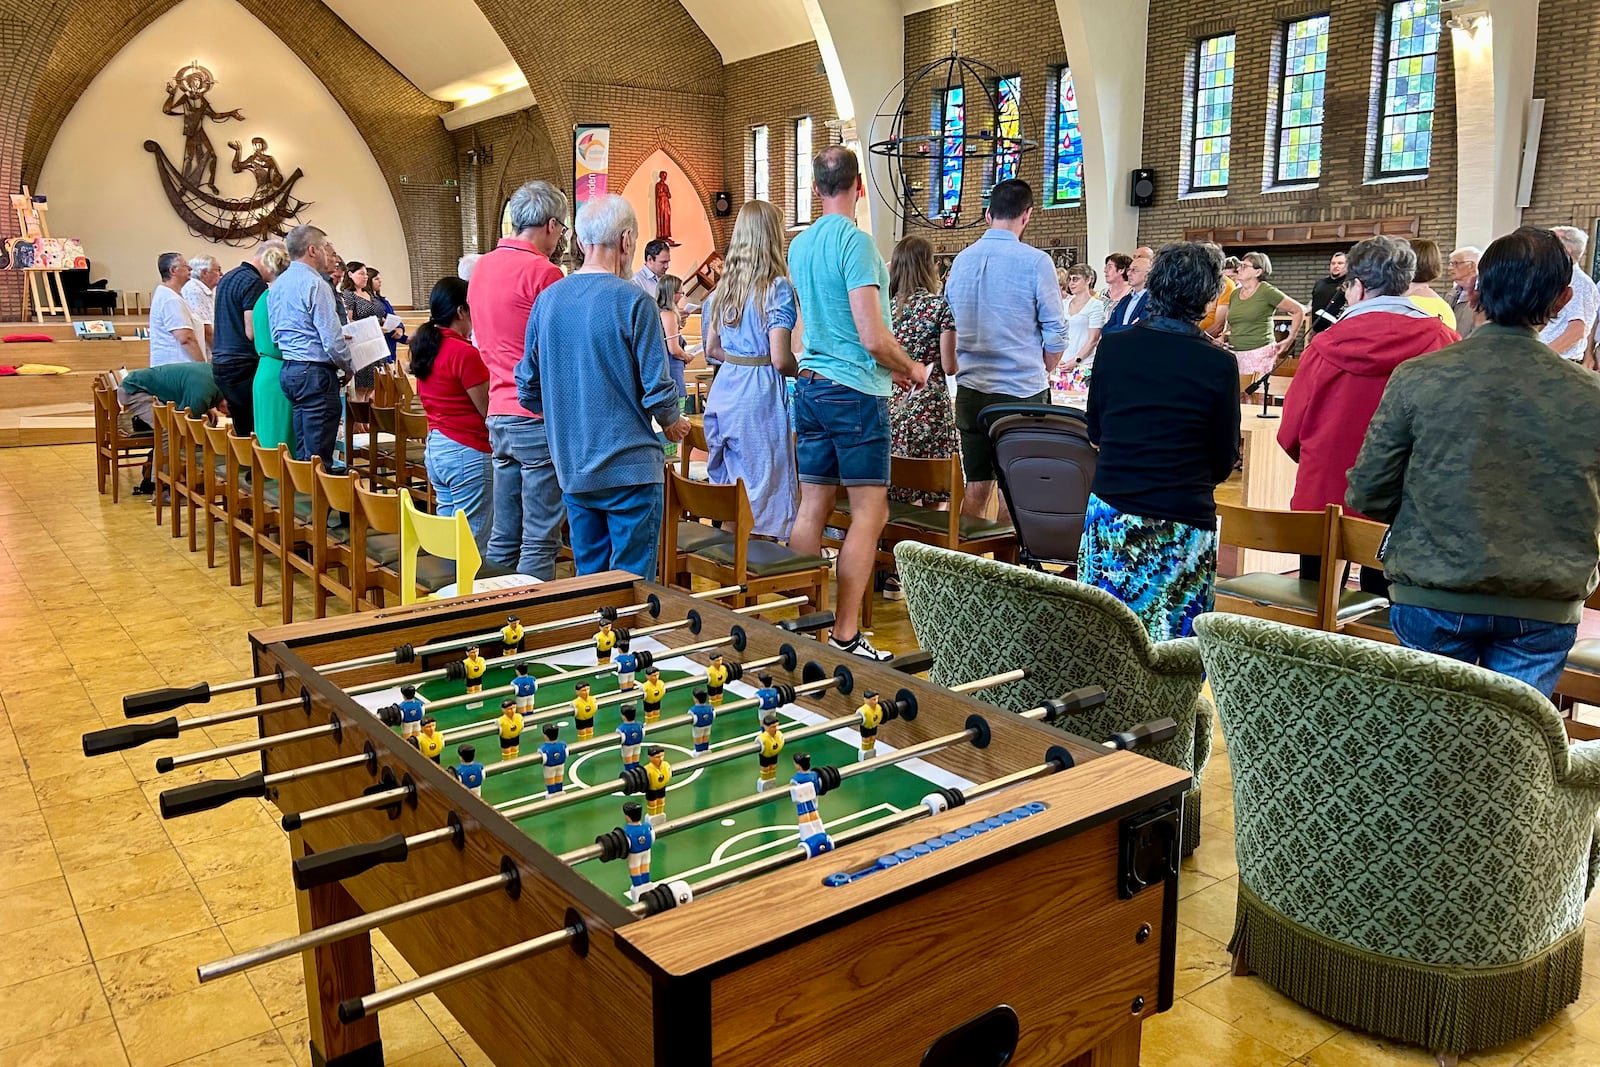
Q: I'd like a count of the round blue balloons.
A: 0